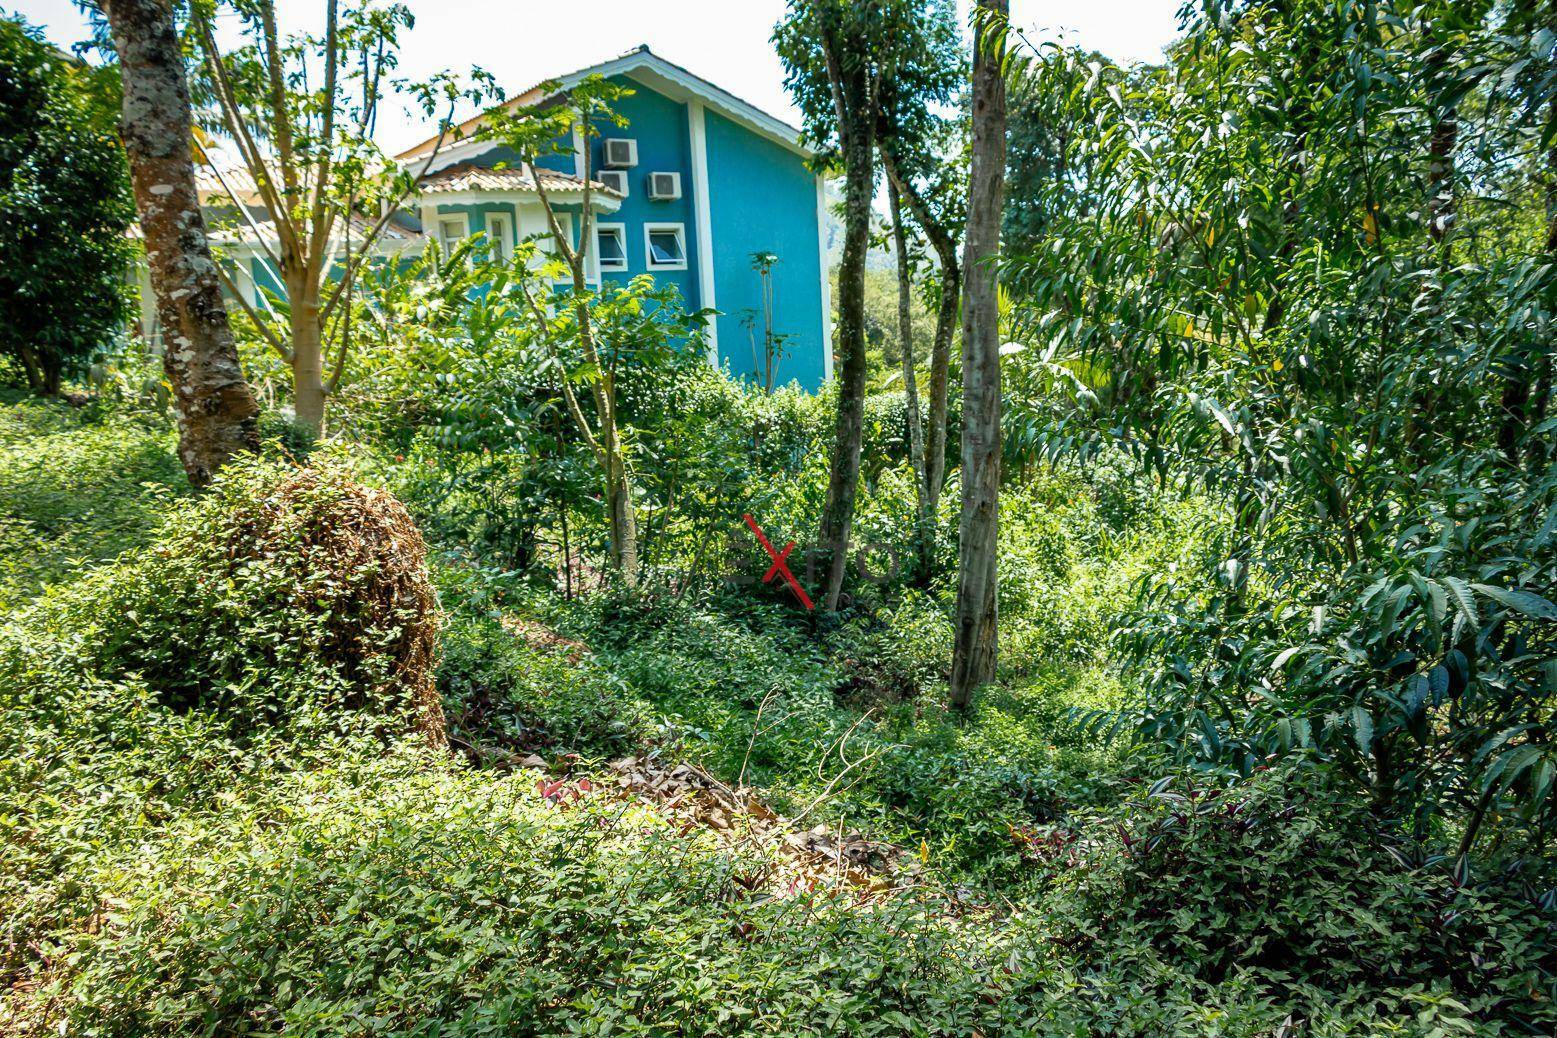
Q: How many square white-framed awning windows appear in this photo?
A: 2